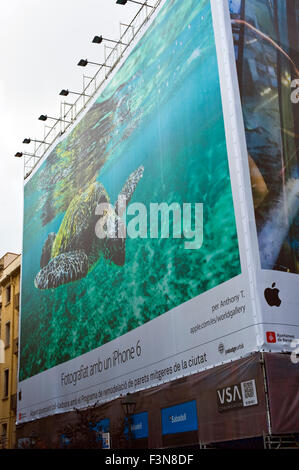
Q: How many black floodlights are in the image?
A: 7